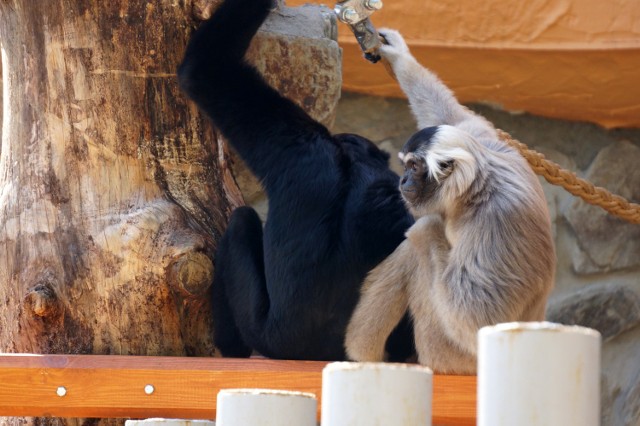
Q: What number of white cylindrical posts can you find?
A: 4